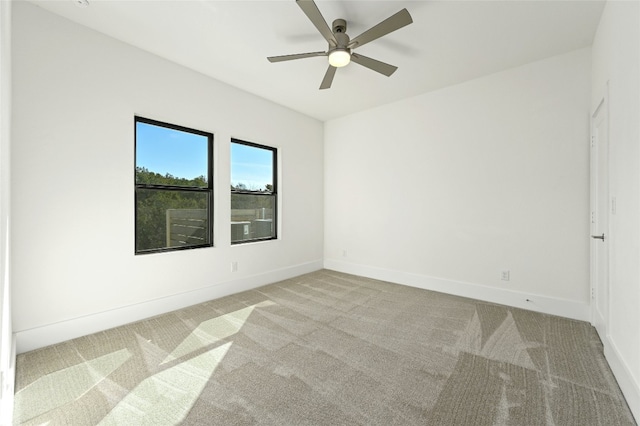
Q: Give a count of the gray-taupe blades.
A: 5